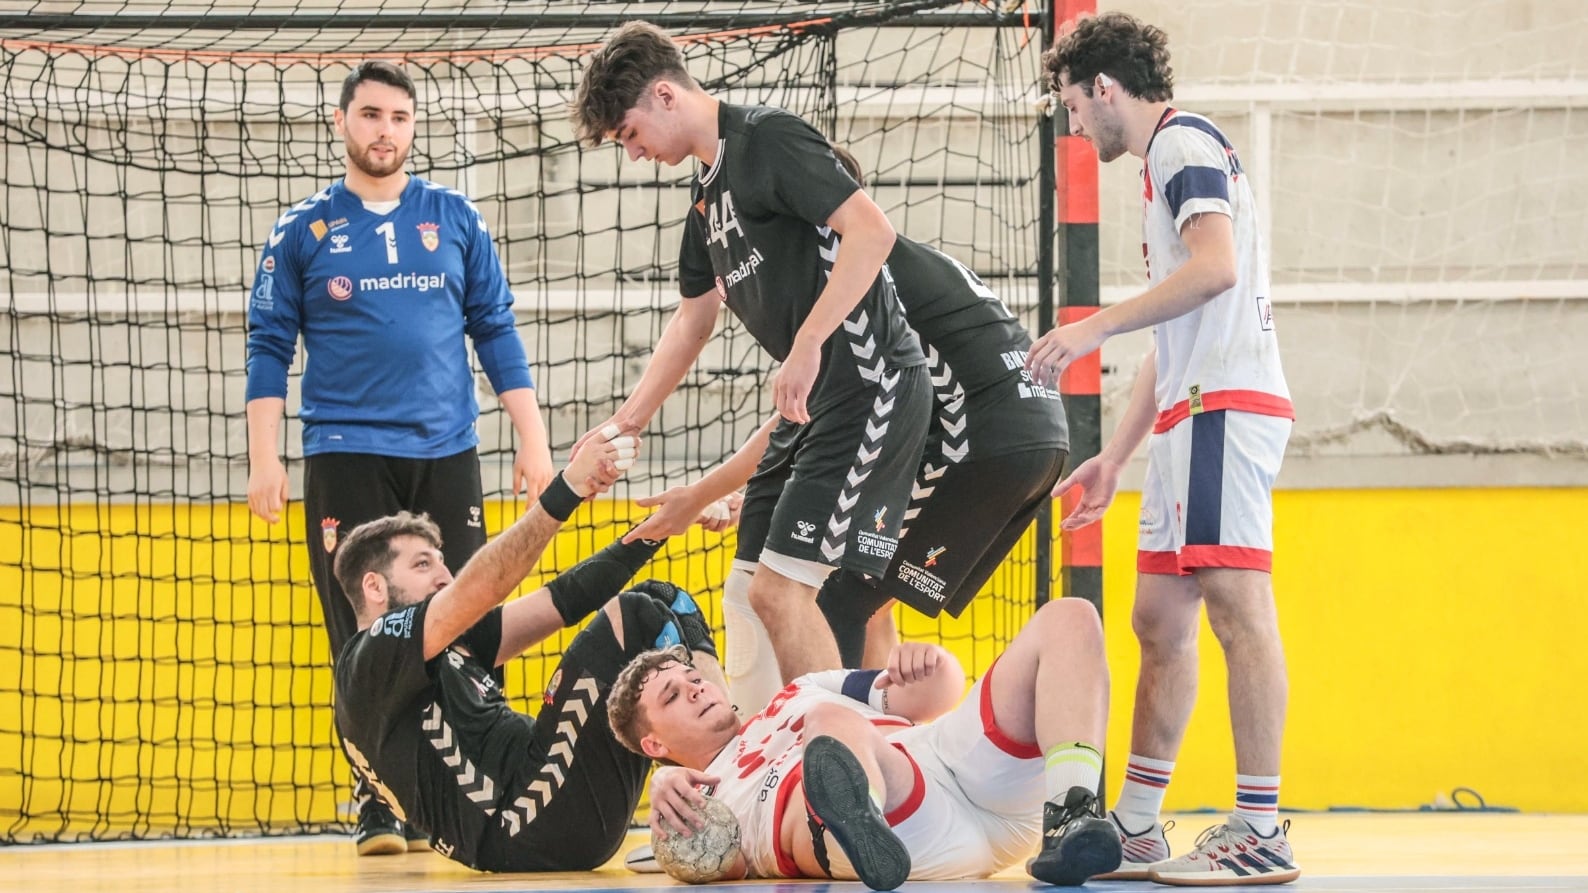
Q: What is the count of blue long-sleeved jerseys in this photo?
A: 1